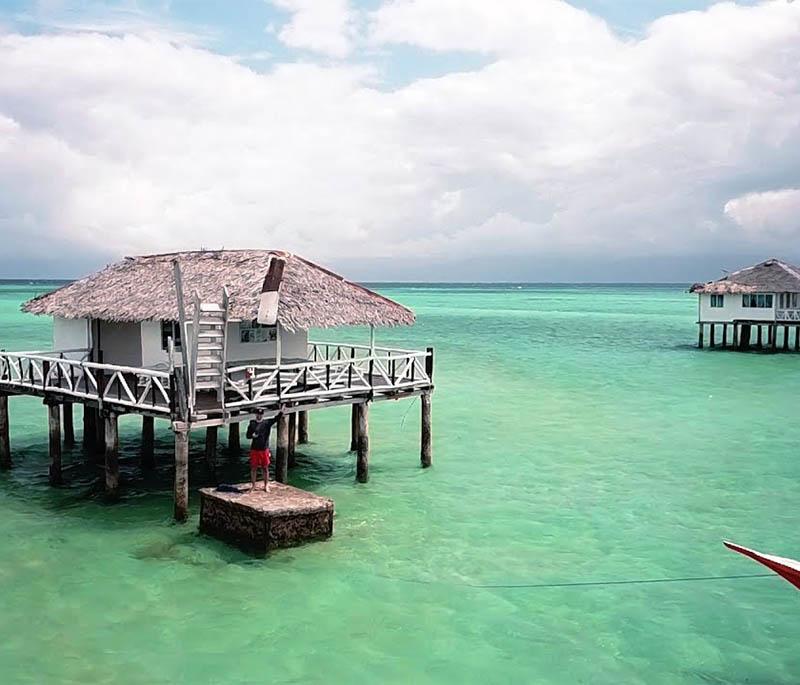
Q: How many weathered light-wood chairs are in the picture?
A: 0